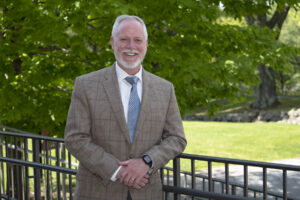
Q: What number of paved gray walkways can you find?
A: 1